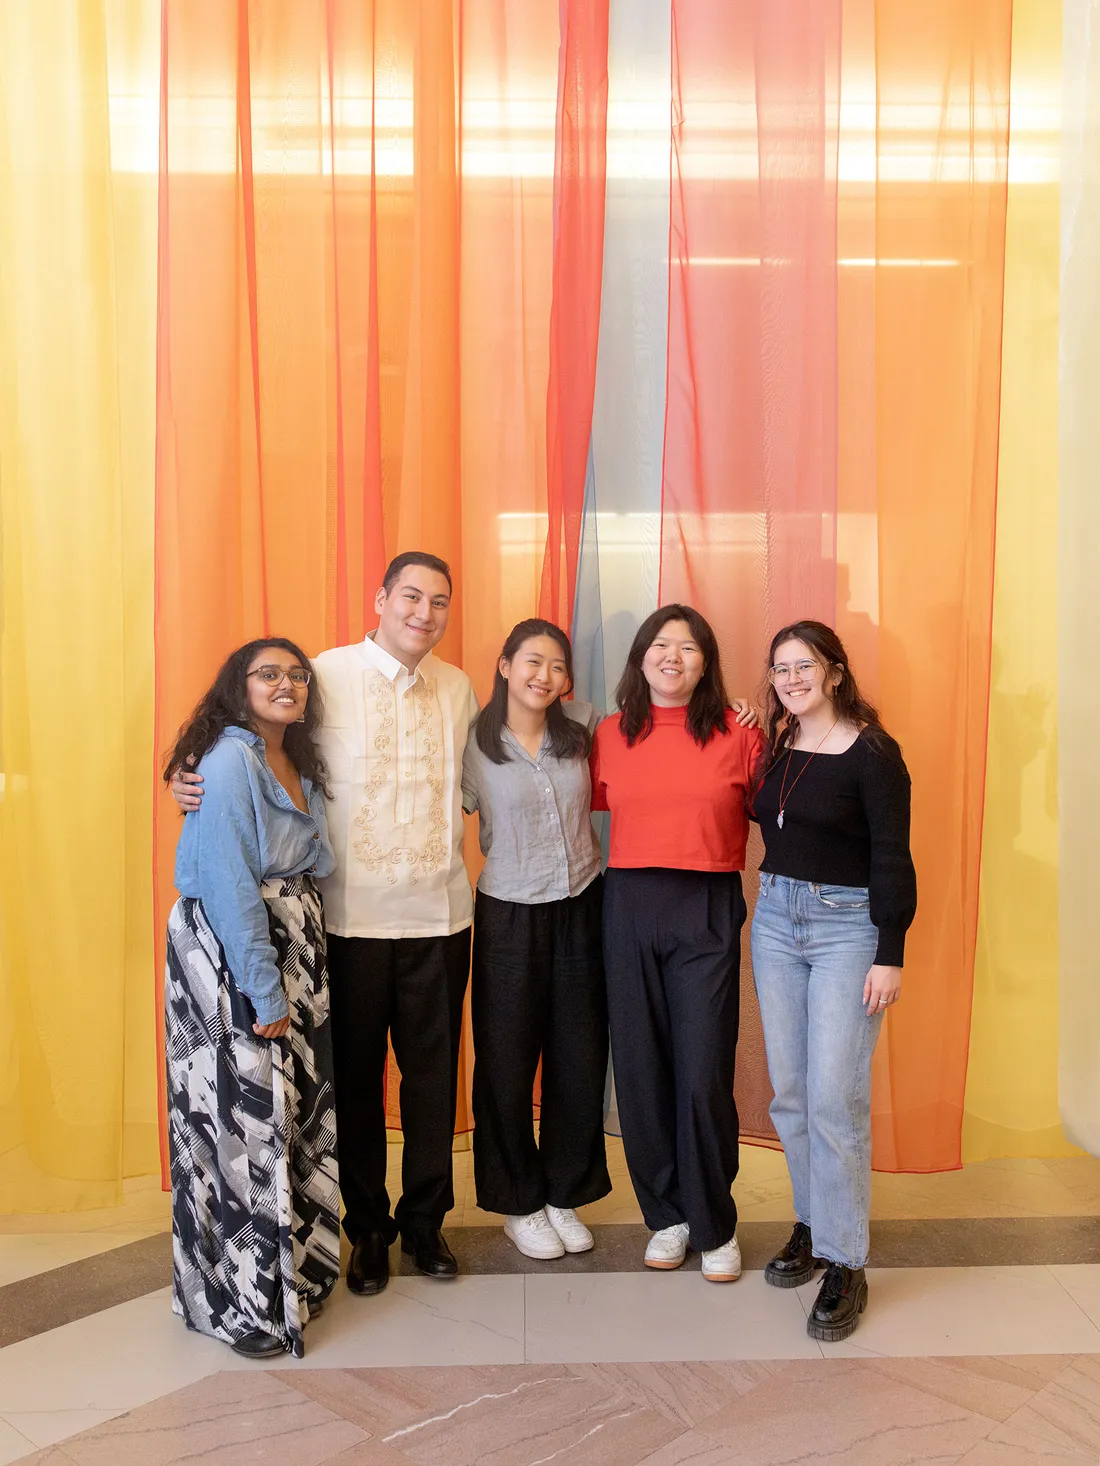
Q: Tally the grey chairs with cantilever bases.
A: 0